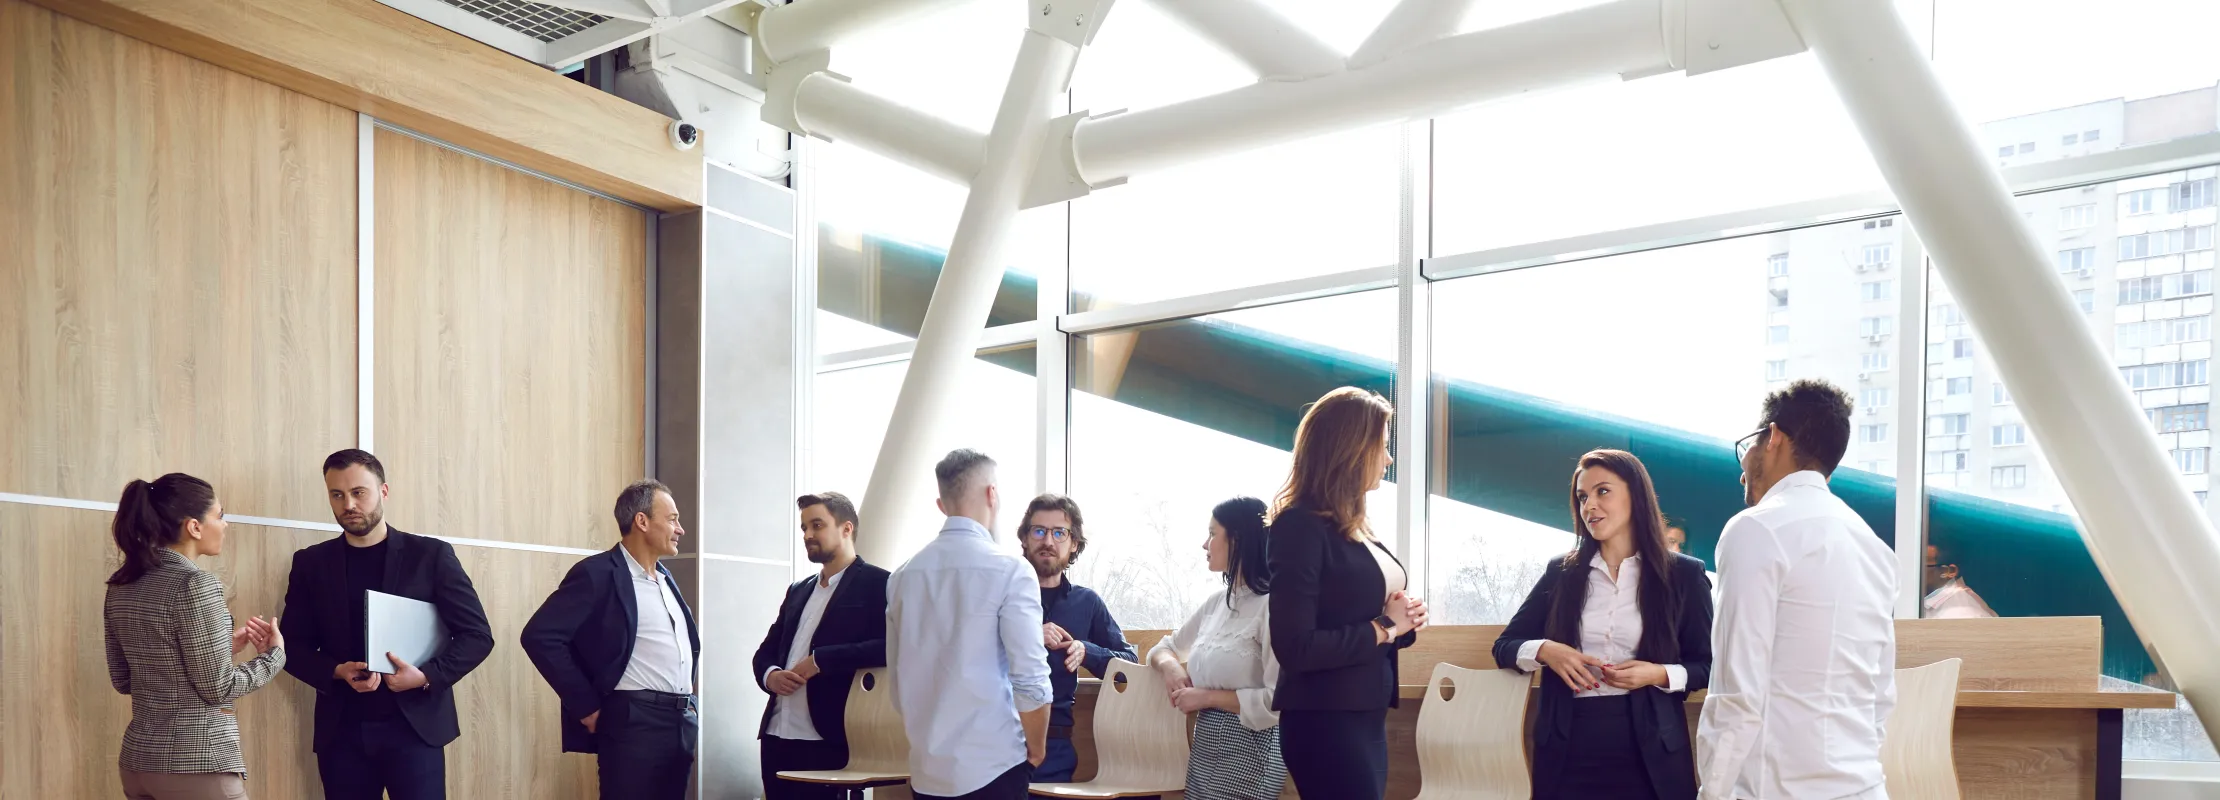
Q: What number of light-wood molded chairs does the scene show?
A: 4